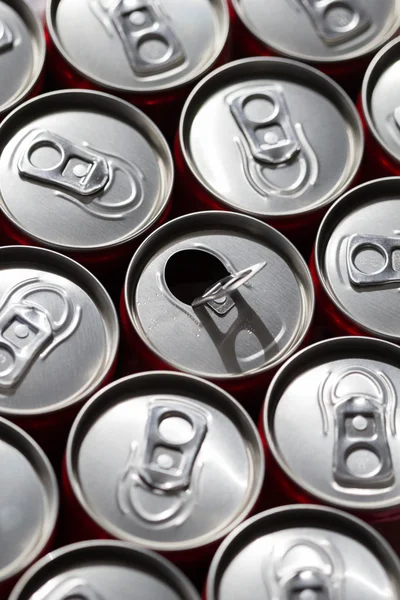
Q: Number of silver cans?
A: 14